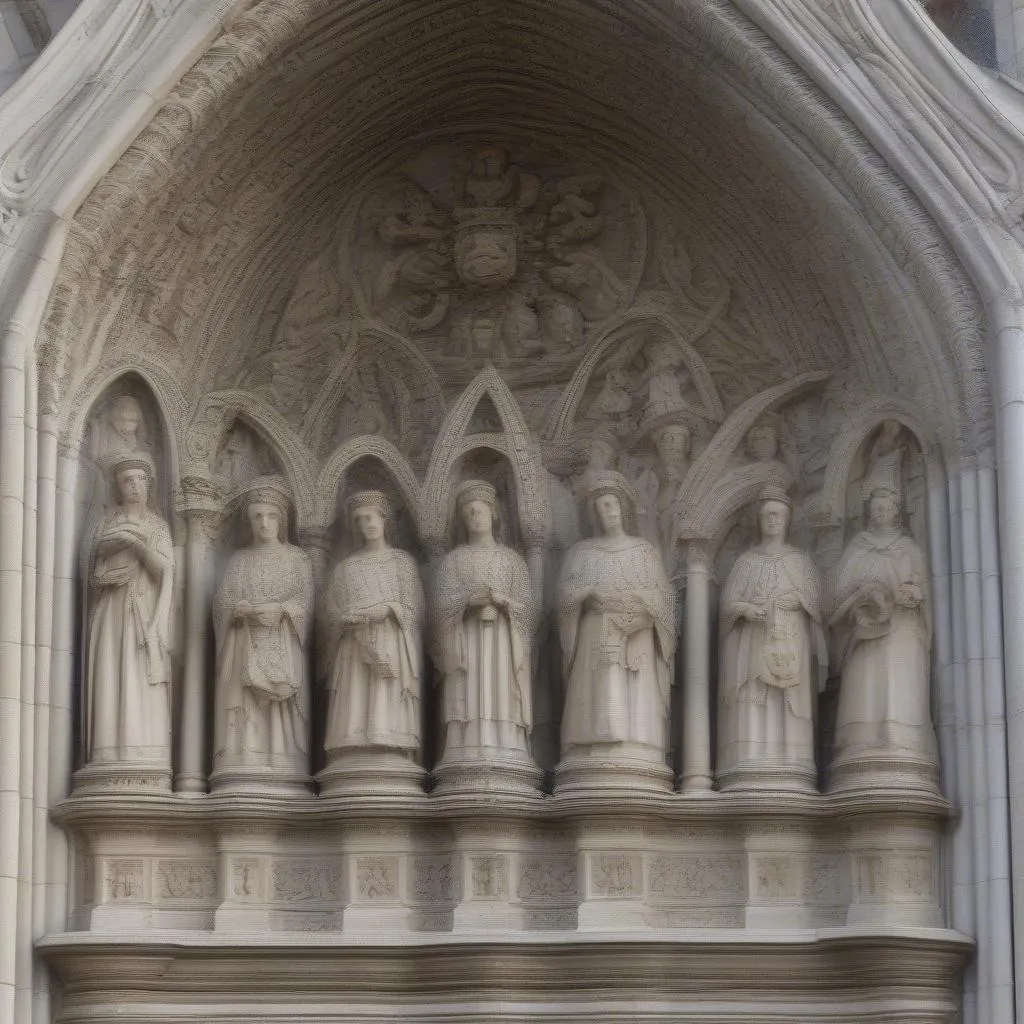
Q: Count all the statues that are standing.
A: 7